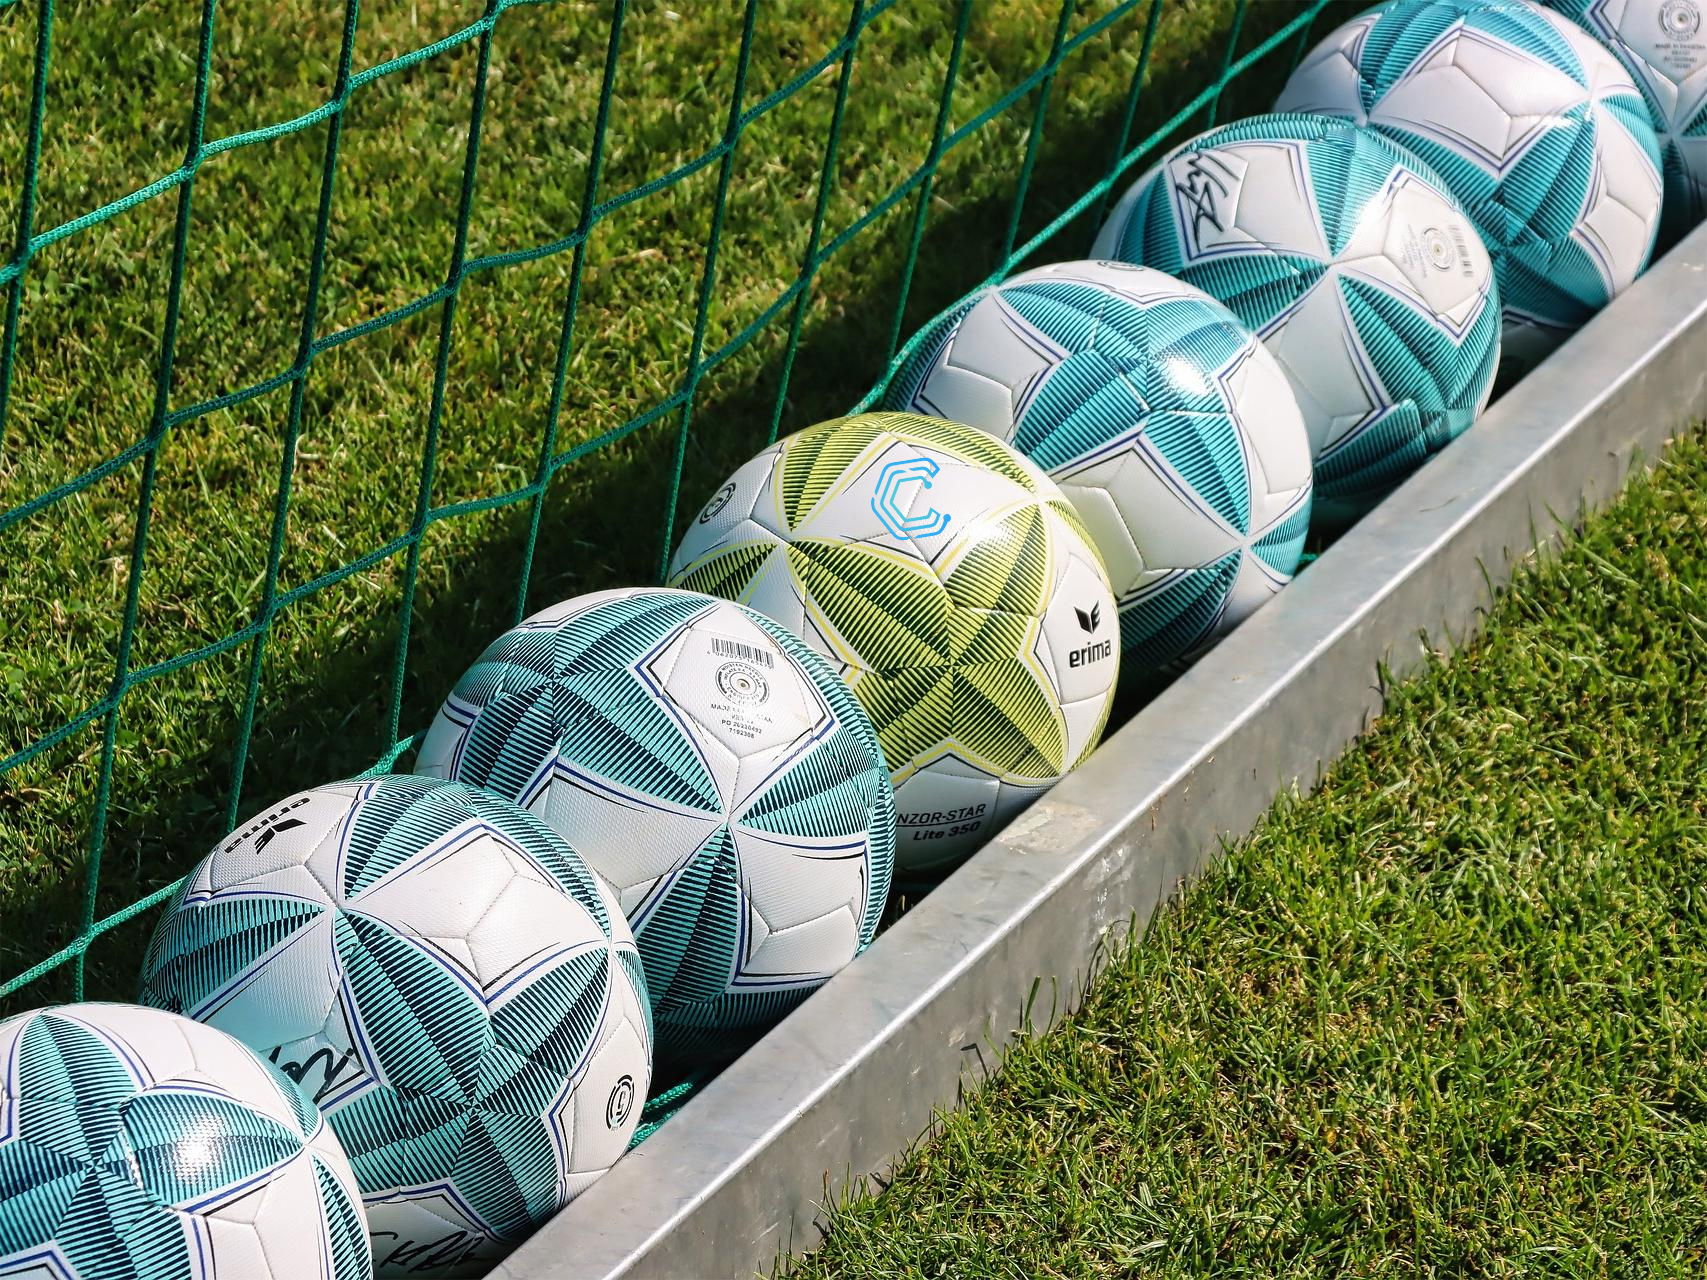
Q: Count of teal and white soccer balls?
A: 7